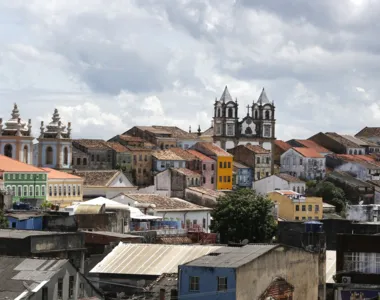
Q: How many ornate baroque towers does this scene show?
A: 4